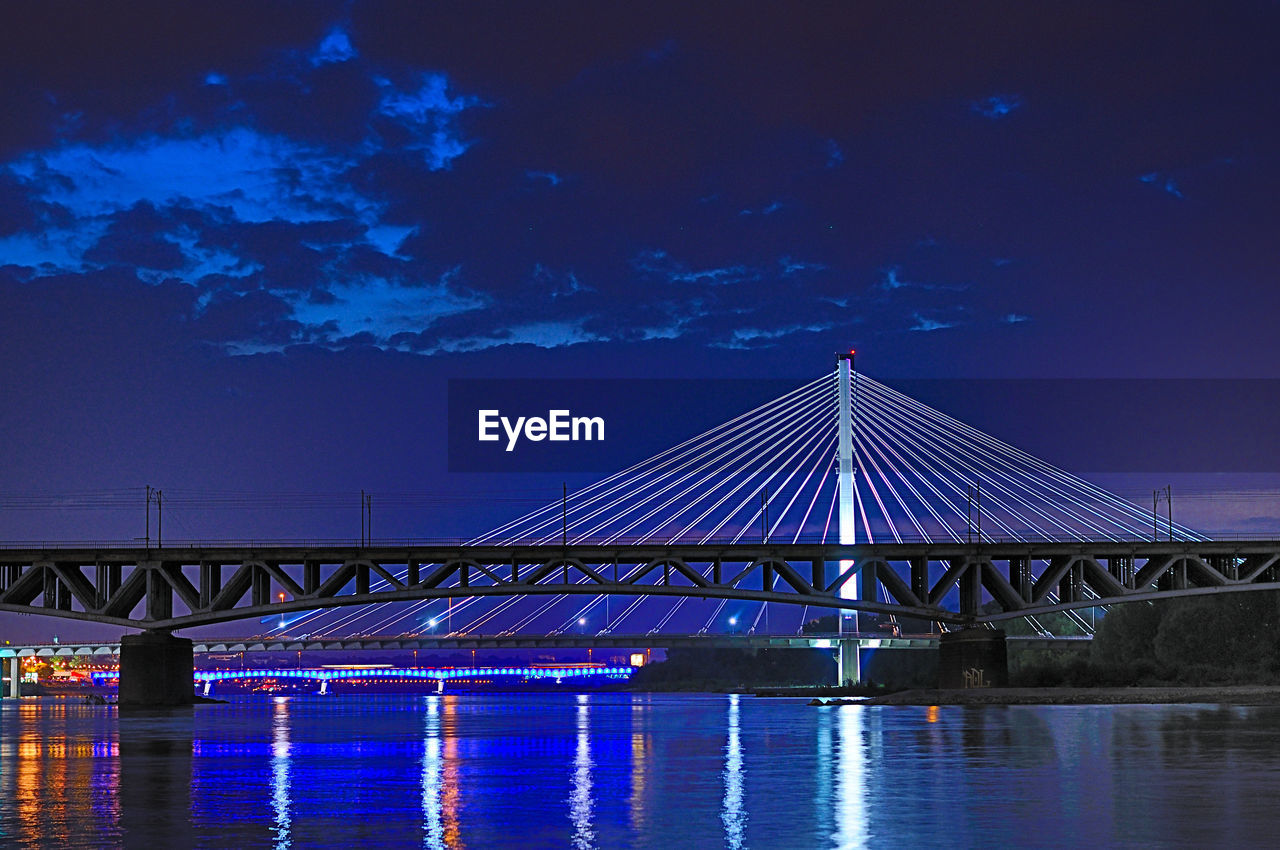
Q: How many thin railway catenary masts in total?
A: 11